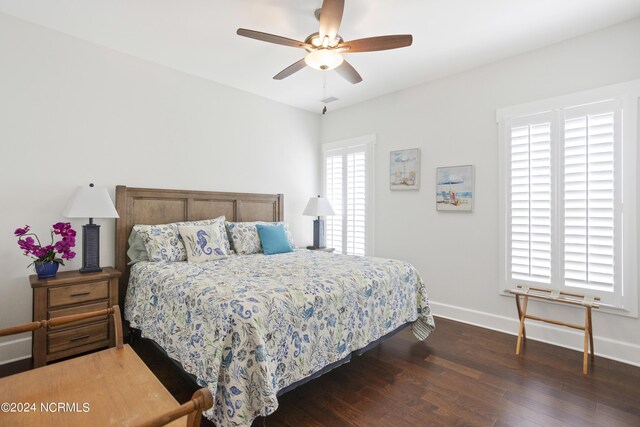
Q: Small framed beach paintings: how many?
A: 2